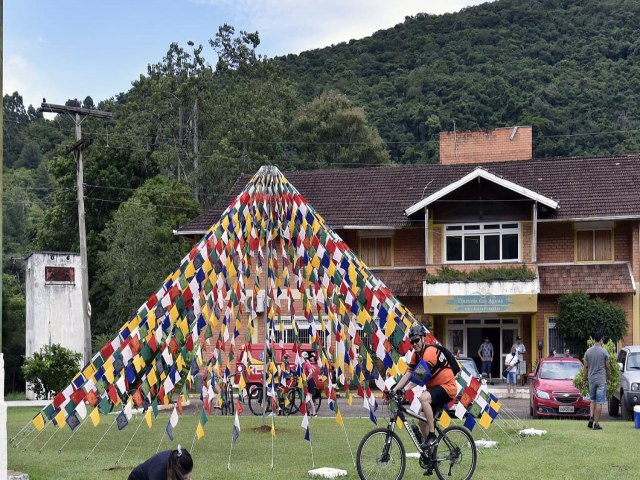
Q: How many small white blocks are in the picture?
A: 4